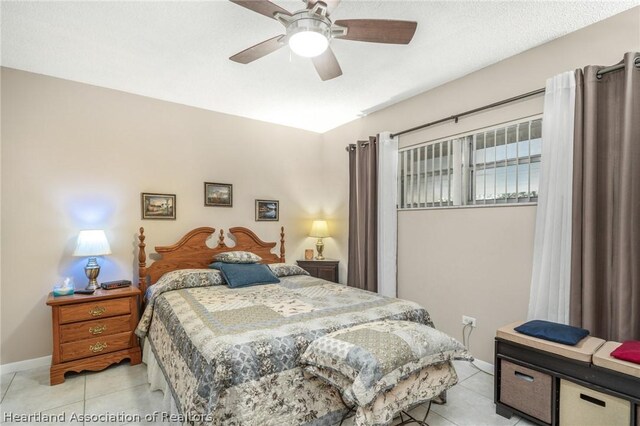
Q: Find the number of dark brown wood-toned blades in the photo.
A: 5